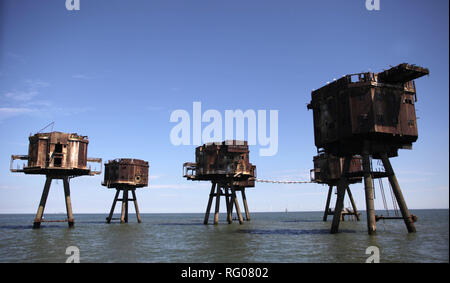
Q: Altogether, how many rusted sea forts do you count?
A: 5